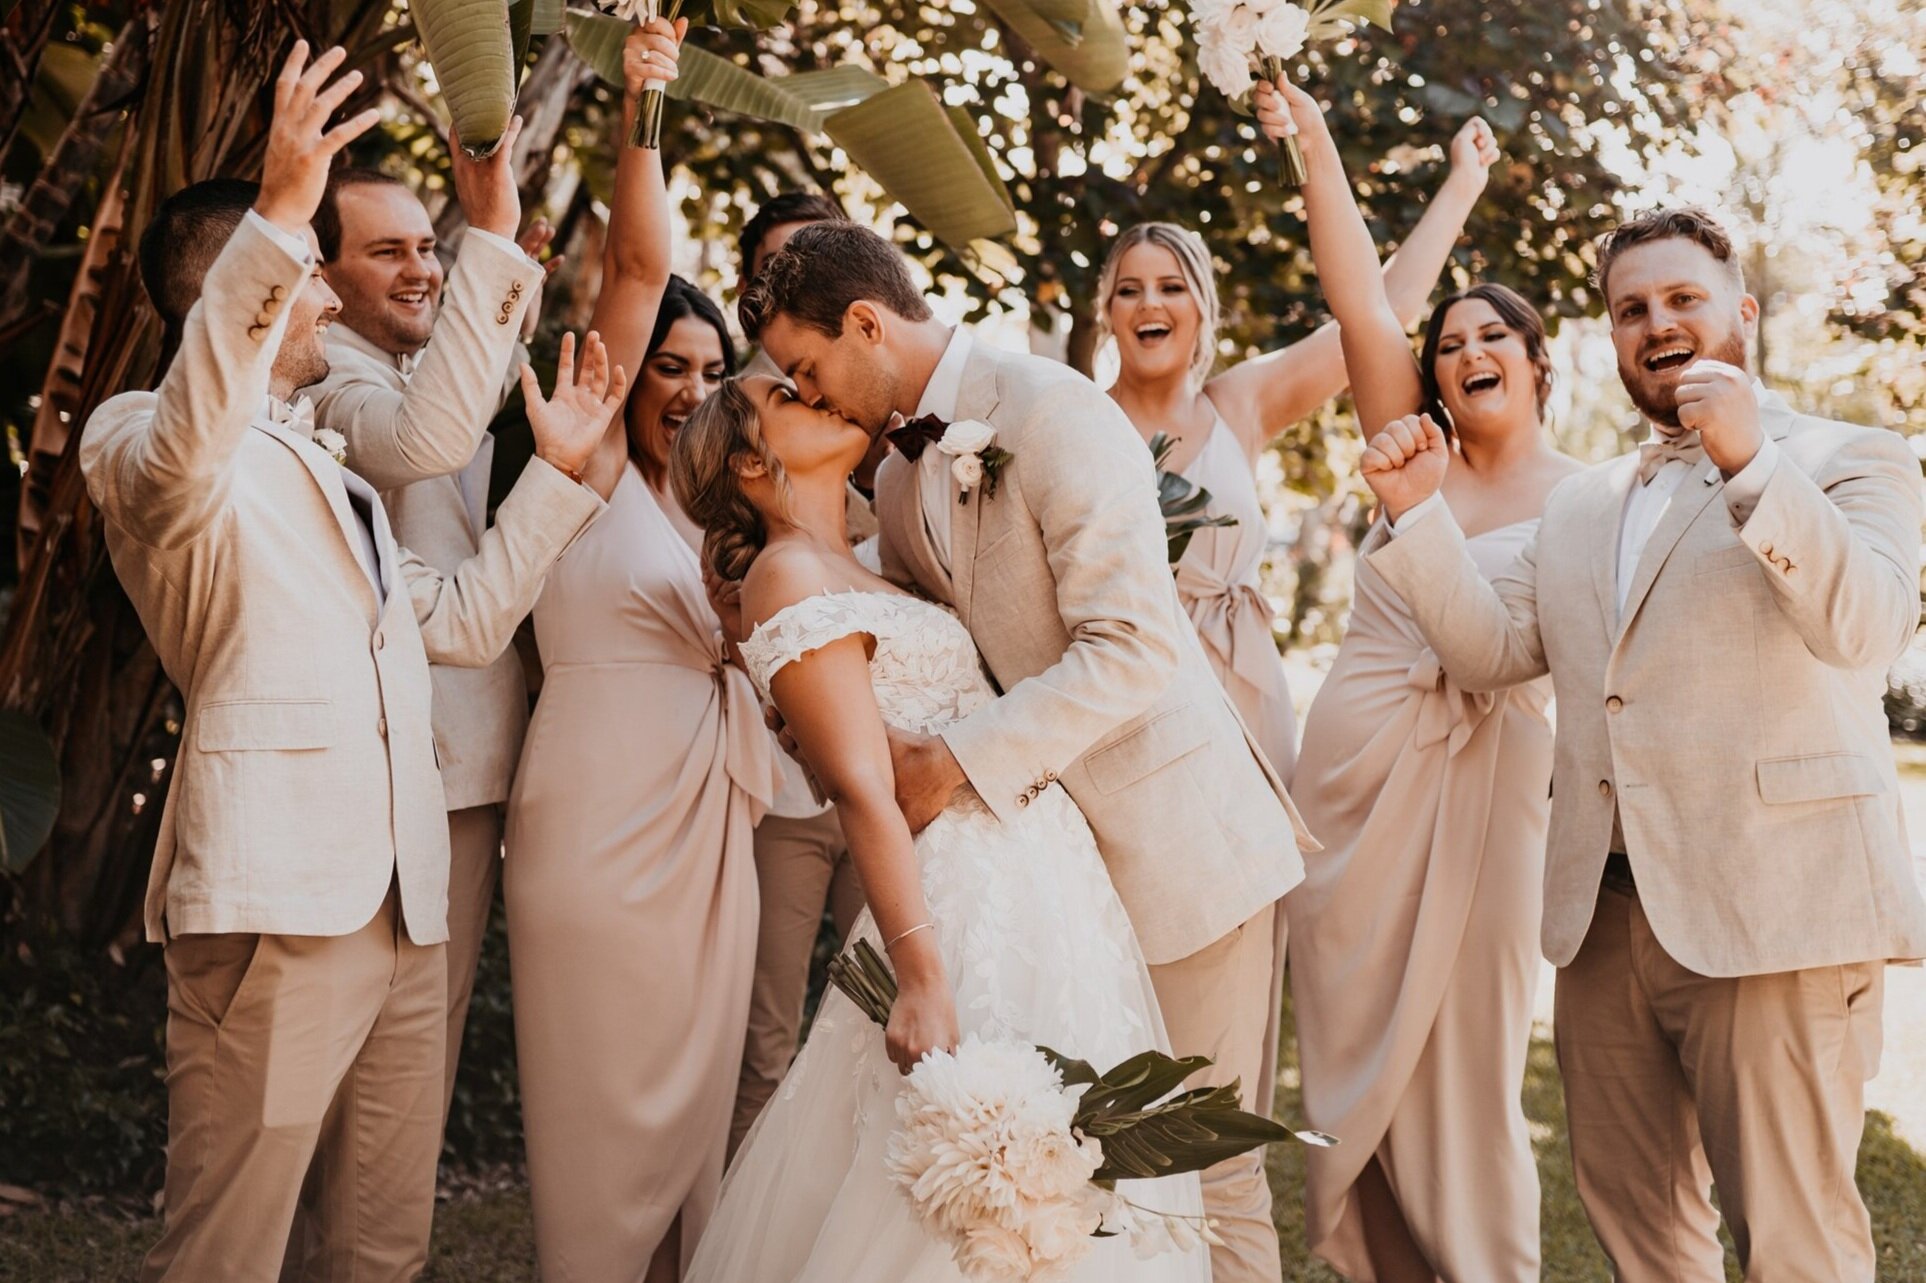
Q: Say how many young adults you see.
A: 9